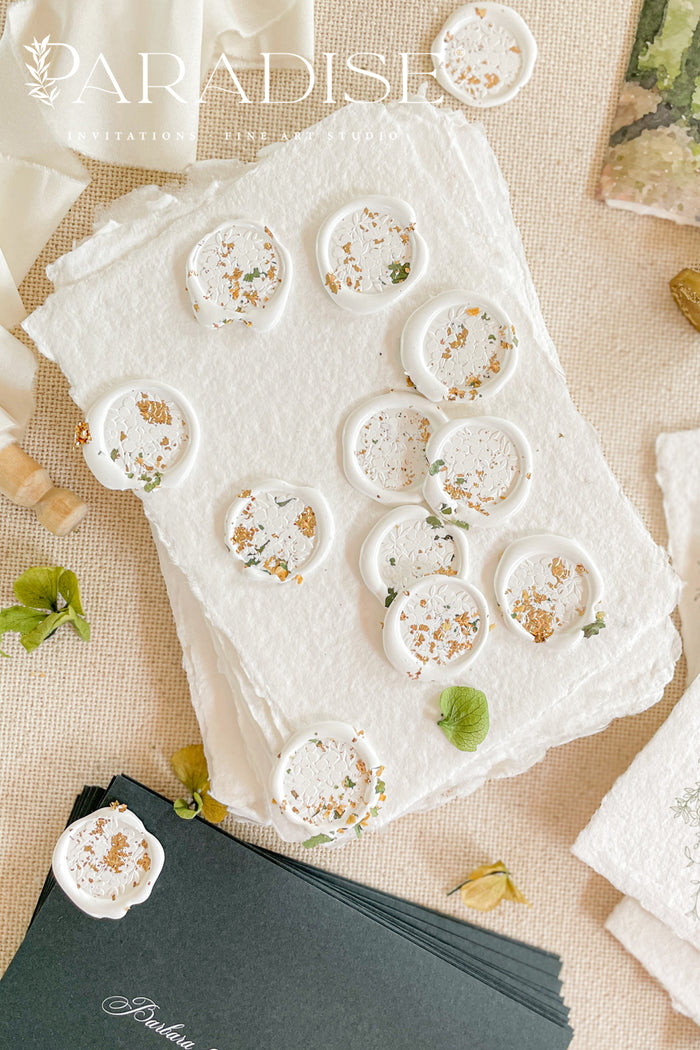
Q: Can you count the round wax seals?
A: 13